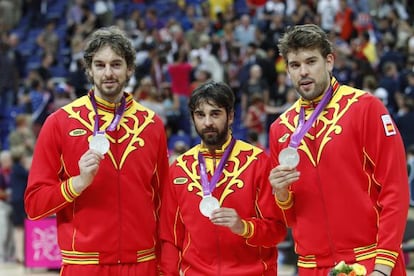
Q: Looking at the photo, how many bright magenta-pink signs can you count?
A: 1